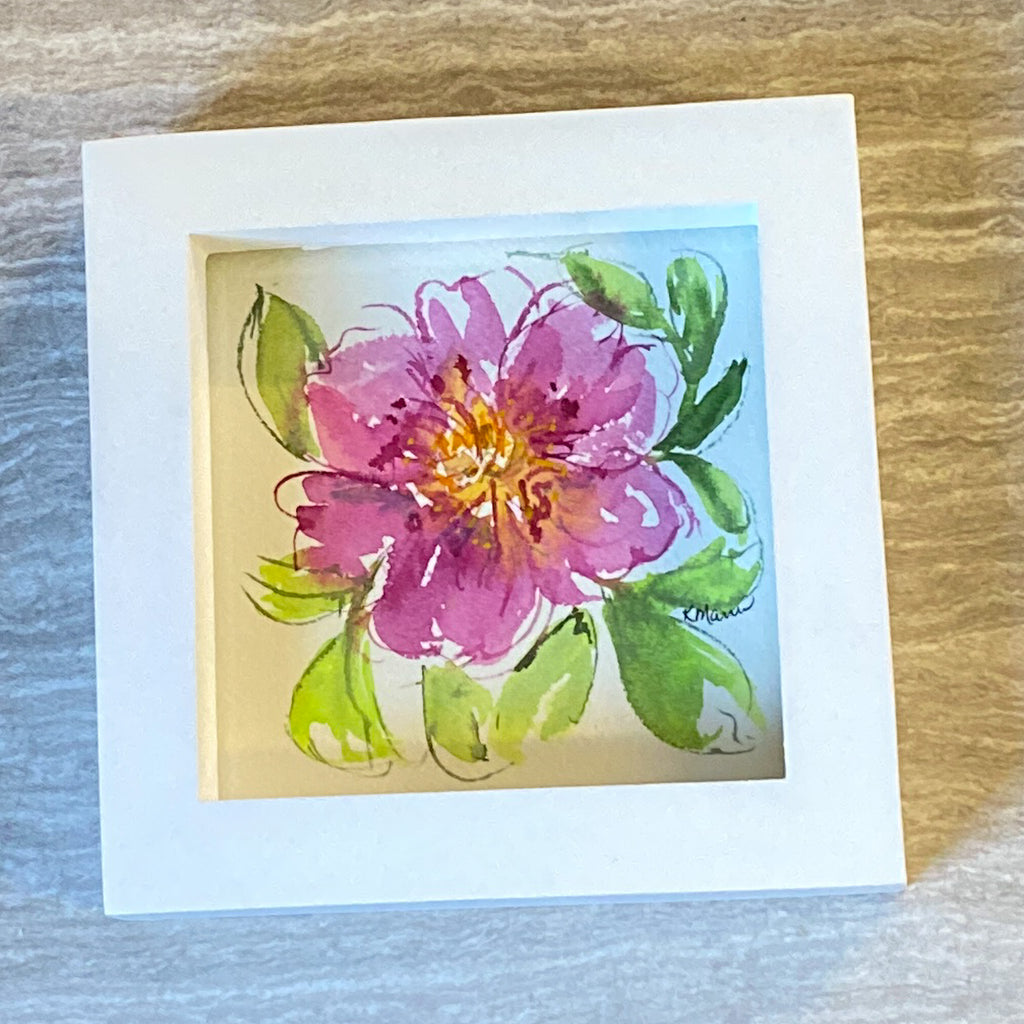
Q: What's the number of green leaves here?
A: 11